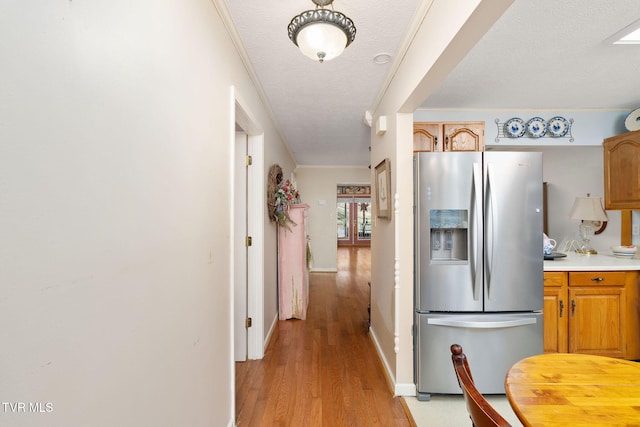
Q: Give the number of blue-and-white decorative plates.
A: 3